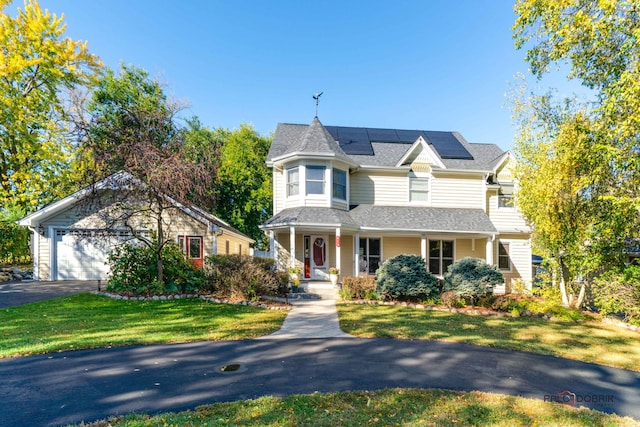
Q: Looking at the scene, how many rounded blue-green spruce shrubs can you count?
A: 2